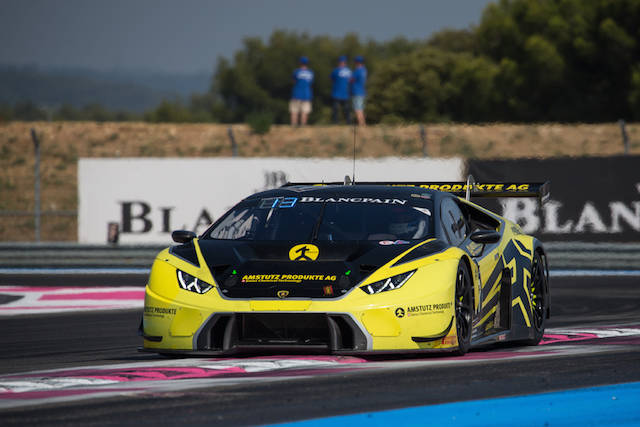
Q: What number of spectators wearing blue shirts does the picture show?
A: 3